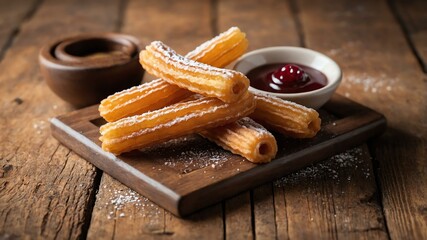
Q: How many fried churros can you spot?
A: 5